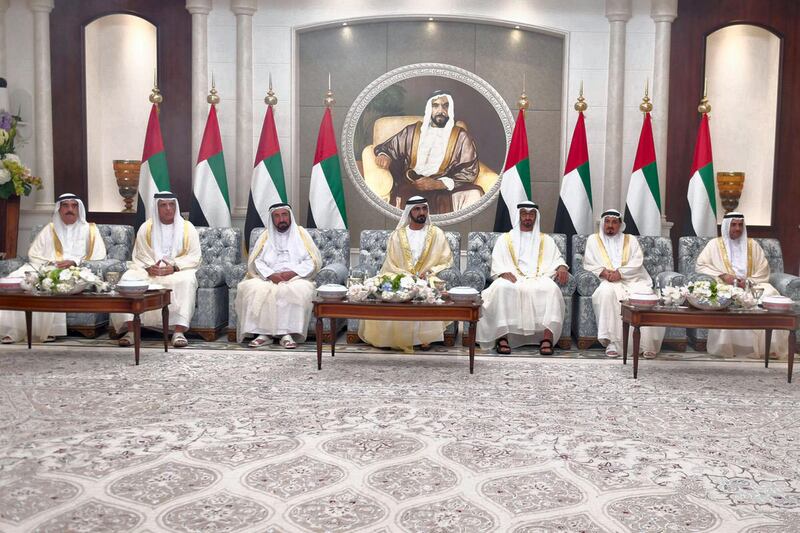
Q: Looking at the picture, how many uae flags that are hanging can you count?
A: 8